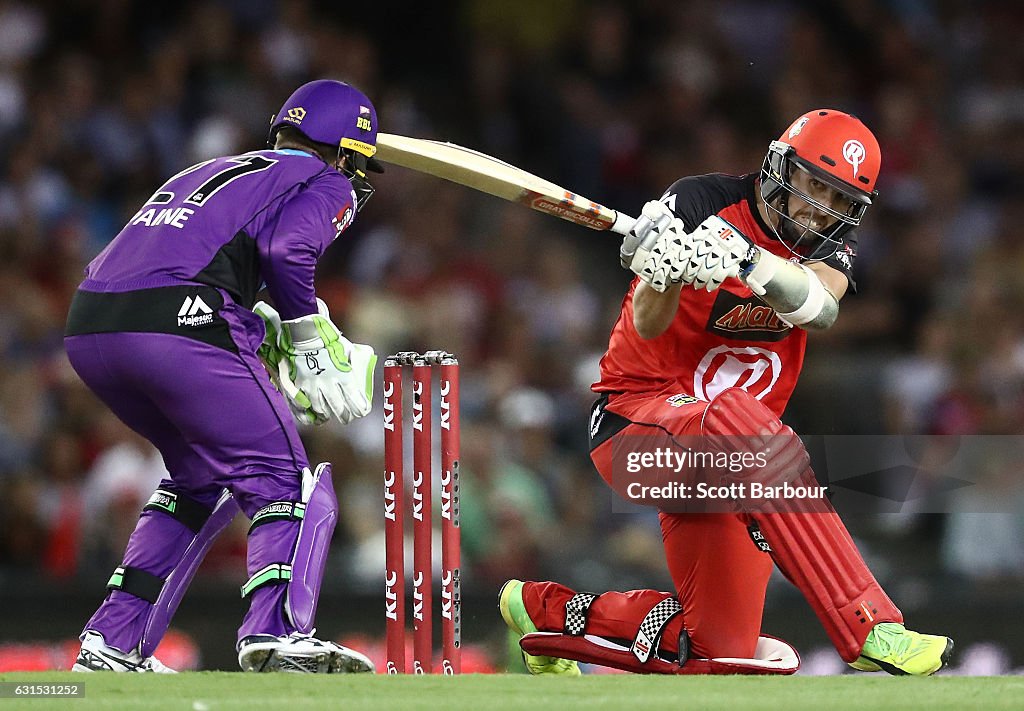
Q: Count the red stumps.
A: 3